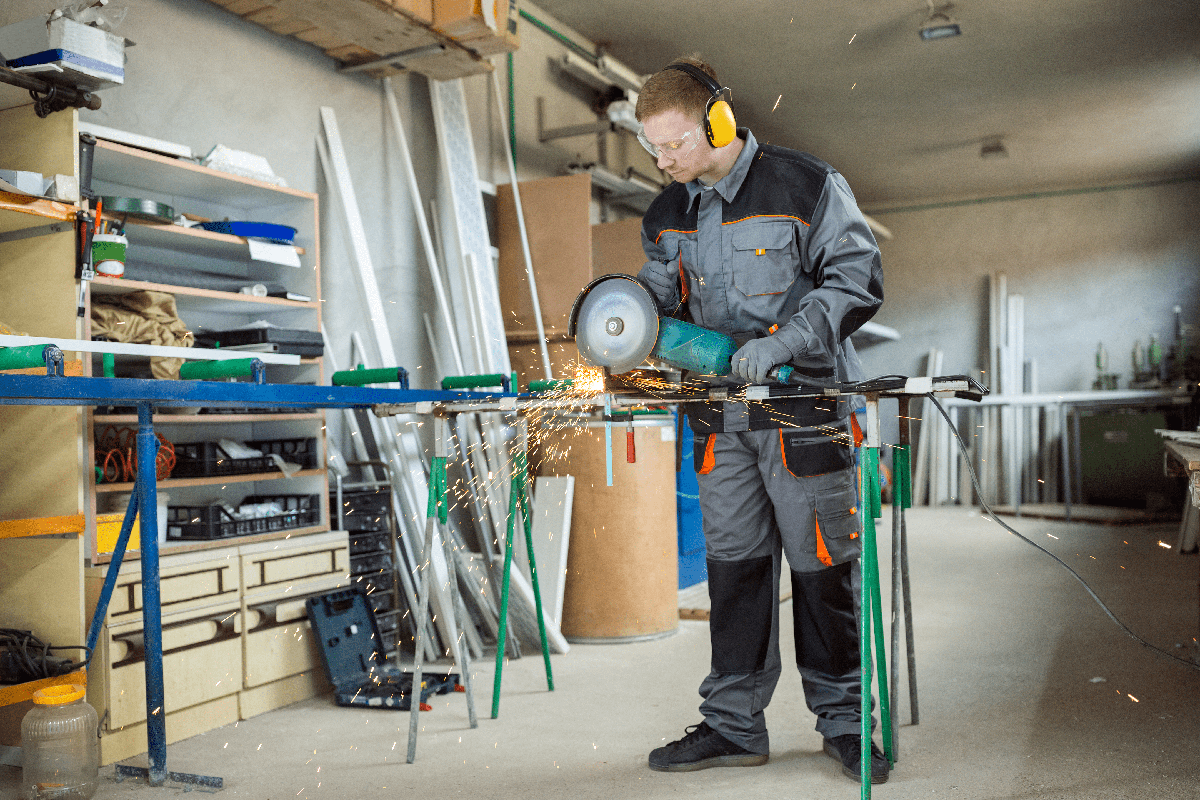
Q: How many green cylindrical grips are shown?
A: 5